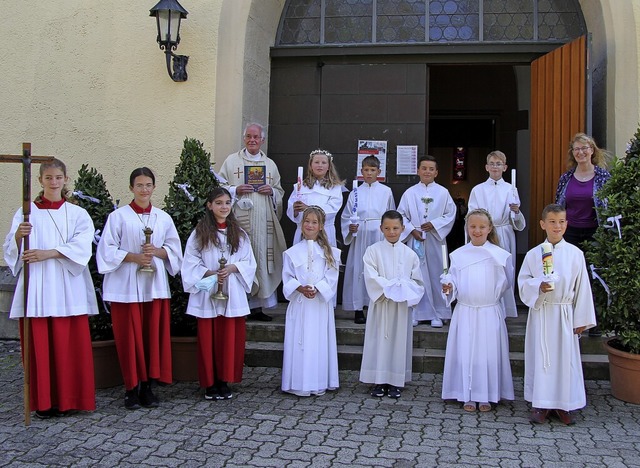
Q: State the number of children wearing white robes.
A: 8